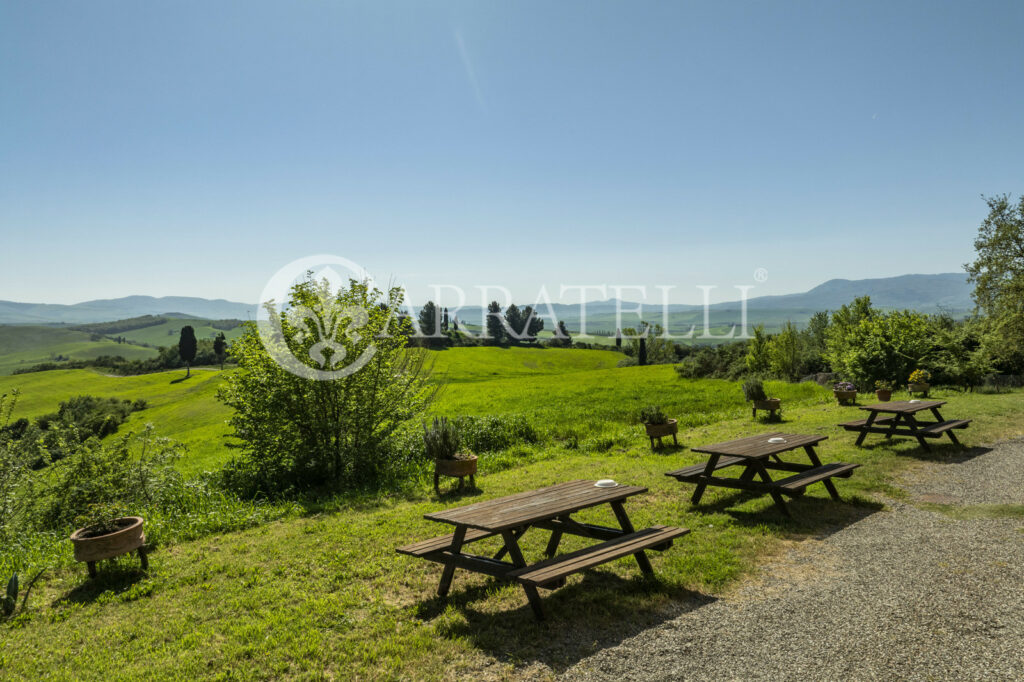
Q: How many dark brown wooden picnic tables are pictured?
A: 3